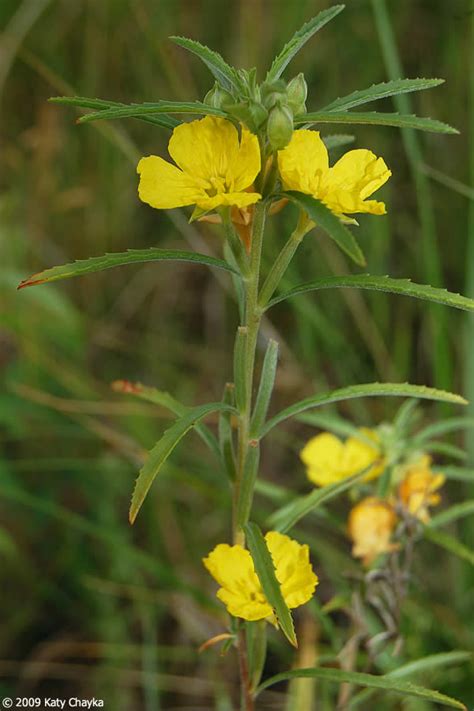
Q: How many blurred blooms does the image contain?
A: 3